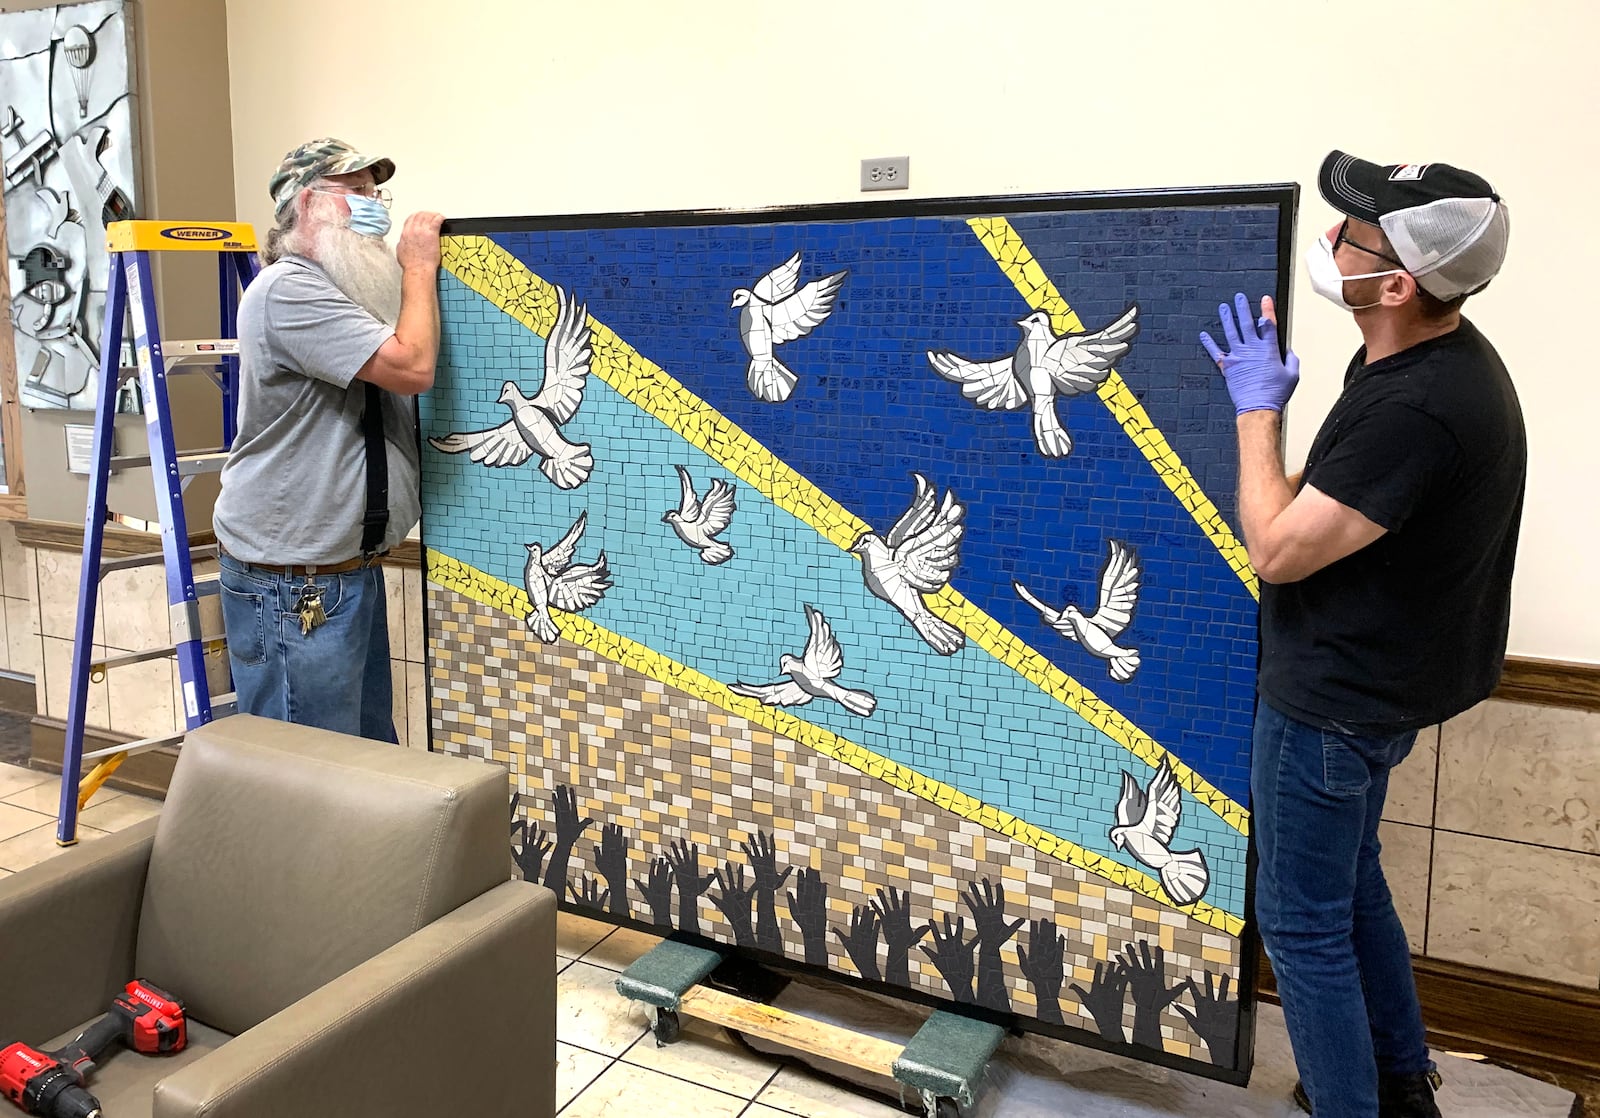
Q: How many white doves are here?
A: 9